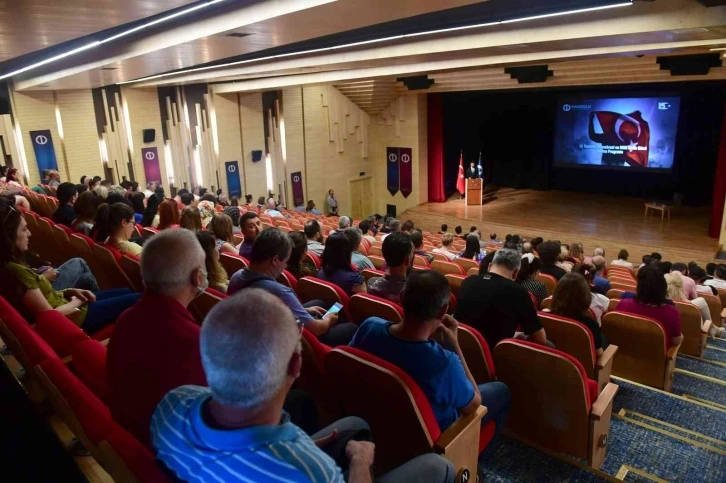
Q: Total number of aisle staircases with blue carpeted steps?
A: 1